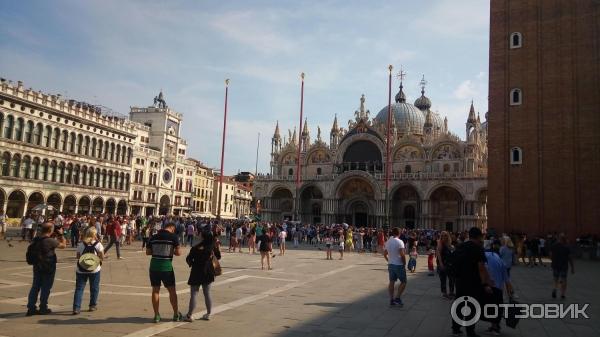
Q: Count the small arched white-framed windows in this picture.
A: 3